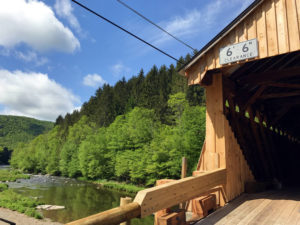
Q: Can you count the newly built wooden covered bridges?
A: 1